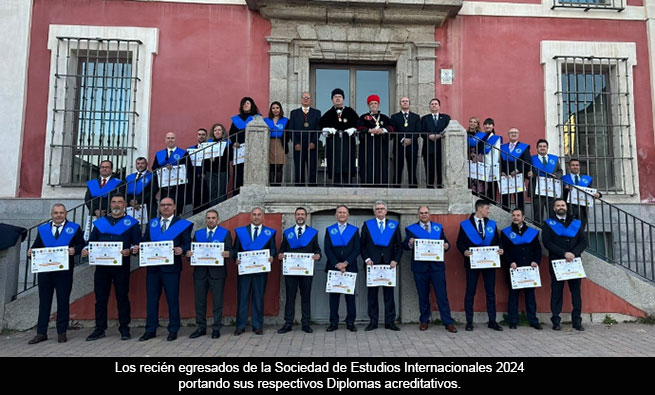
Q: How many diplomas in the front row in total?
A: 12